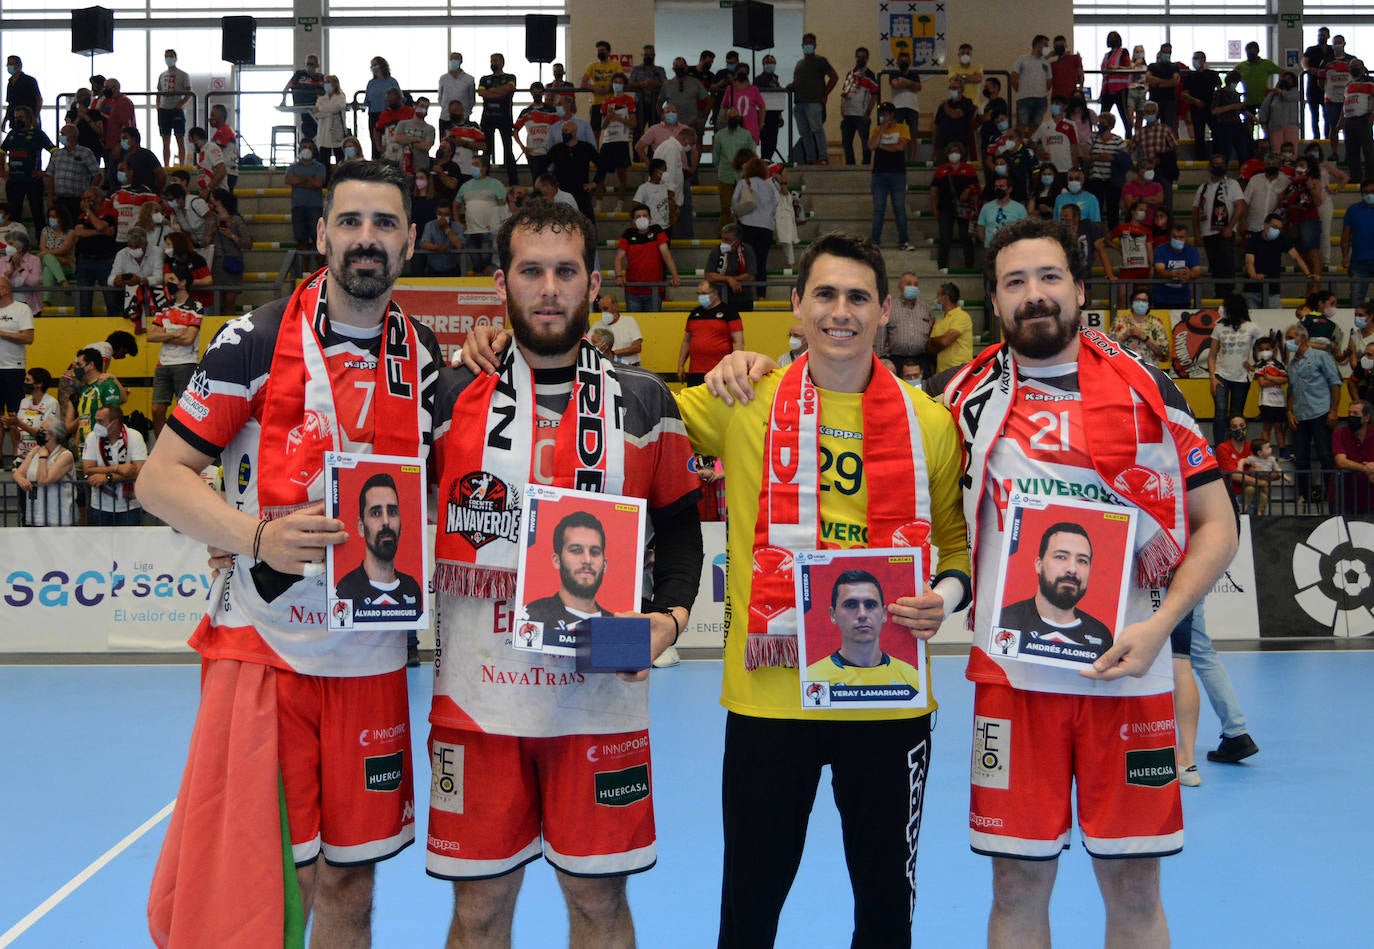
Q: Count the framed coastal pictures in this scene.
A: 0